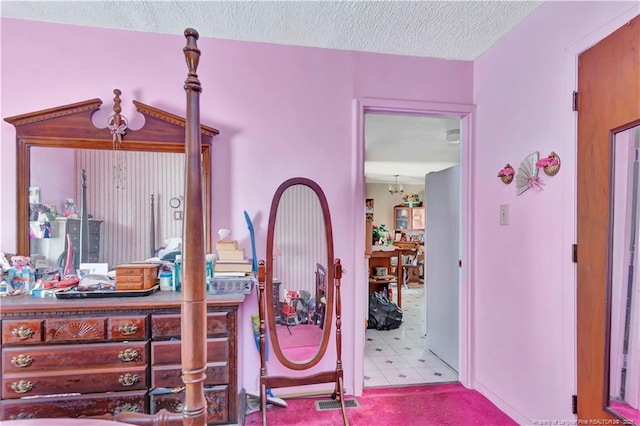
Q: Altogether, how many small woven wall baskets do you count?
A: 2